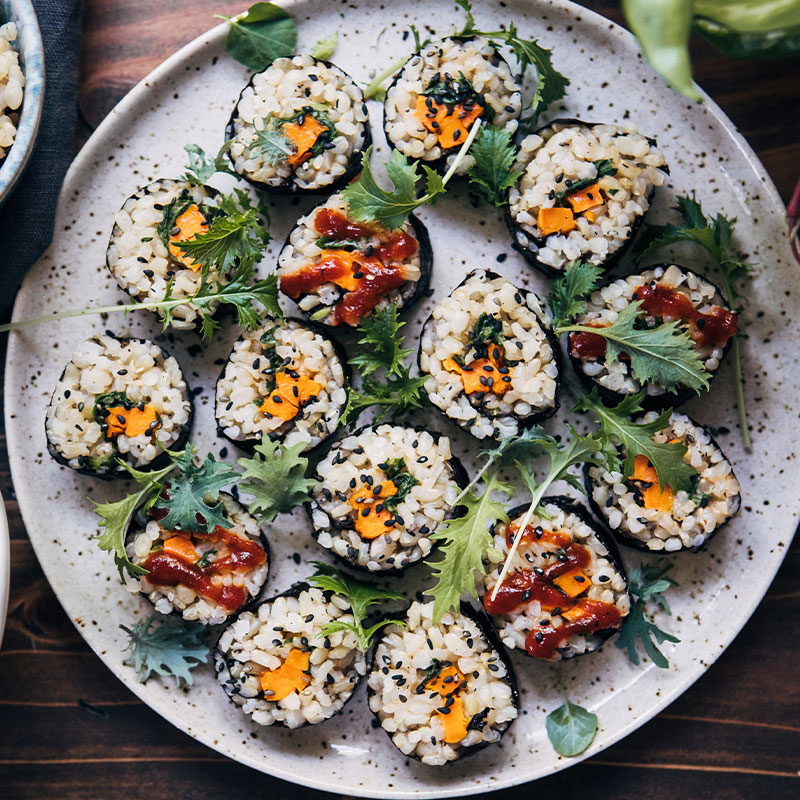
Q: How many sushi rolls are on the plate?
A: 15